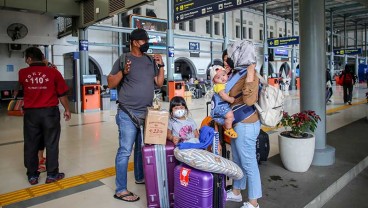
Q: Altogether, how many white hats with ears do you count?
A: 1